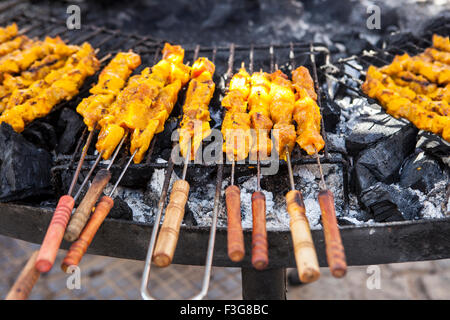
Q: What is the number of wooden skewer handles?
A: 9